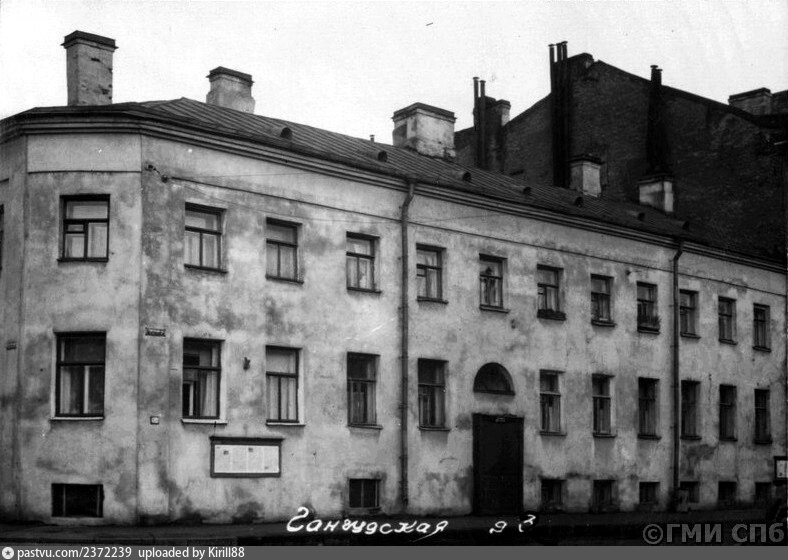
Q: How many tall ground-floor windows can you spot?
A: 11